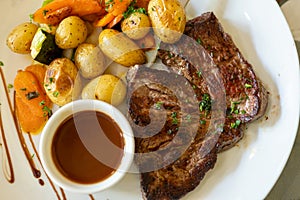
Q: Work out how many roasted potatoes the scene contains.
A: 8